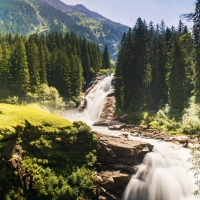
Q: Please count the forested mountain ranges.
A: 1